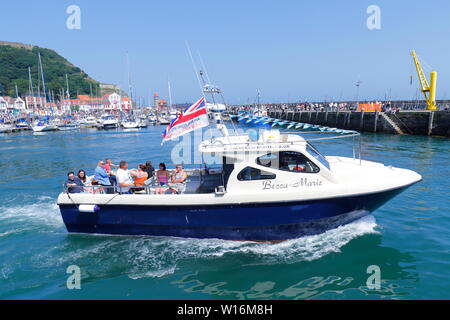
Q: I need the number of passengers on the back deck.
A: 9